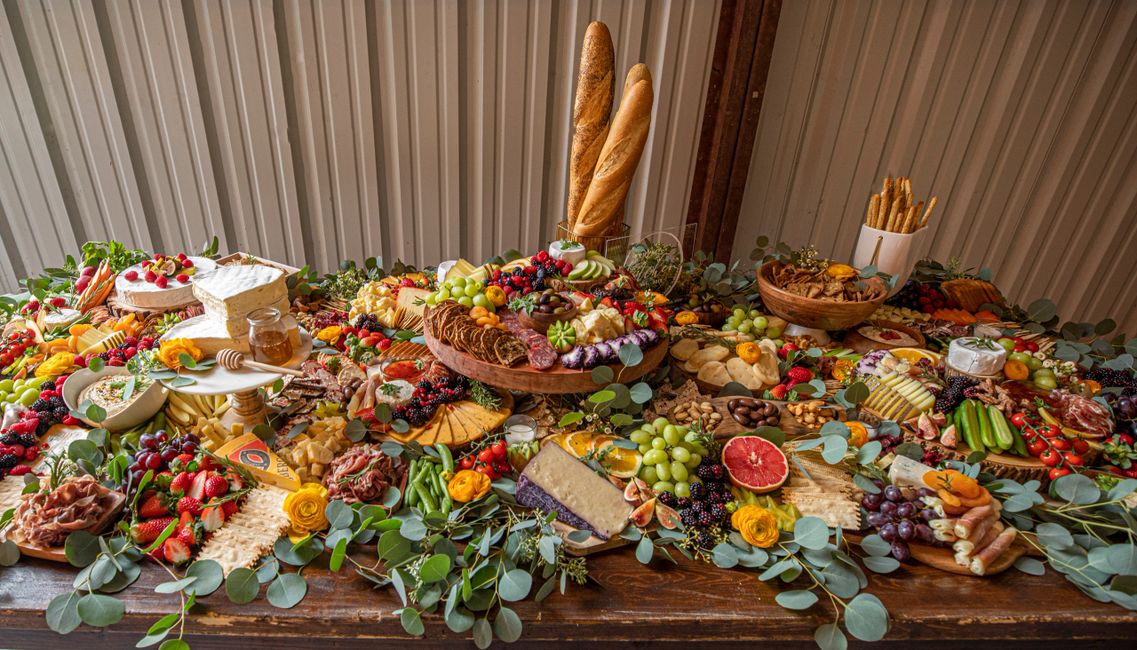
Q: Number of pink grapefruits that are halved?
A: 1